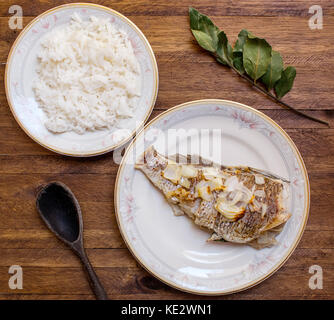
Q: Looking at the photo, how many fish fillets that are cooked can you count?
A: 1